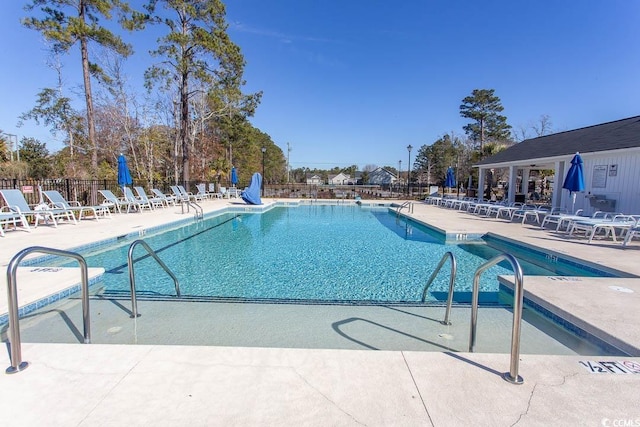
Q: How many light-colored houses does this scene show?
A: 3